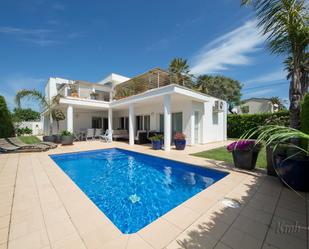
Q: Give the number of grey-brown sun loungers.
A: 2